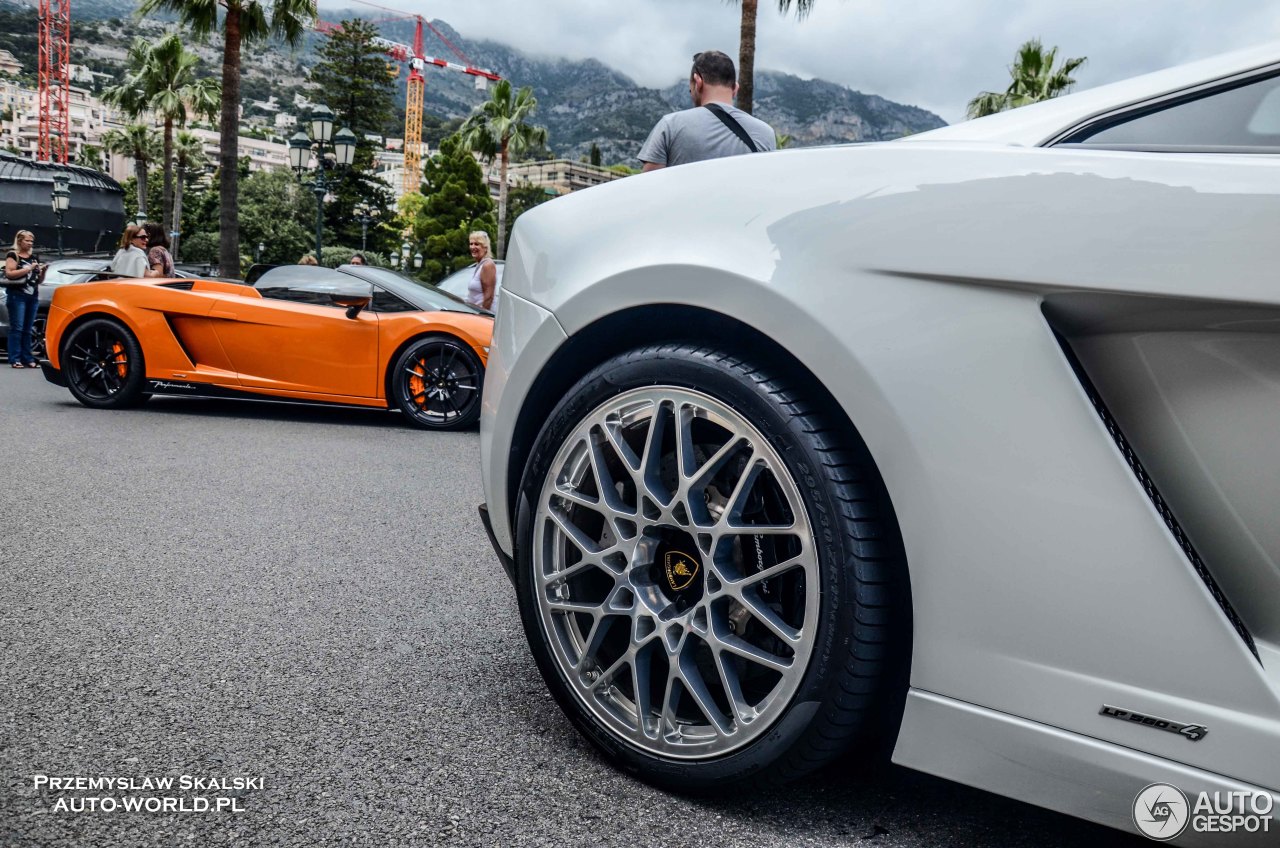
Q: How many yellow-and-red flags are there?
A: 0